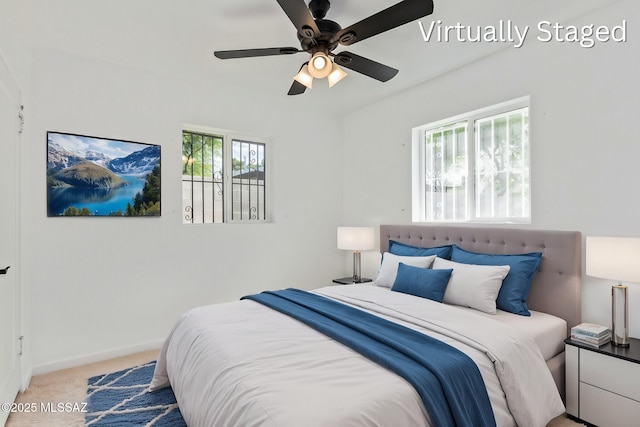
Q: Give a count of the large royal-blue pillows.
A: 2